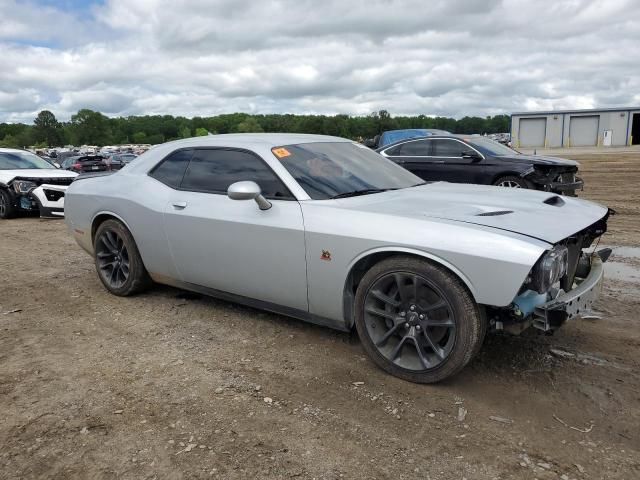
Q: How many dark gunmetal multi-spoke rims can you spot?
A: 2